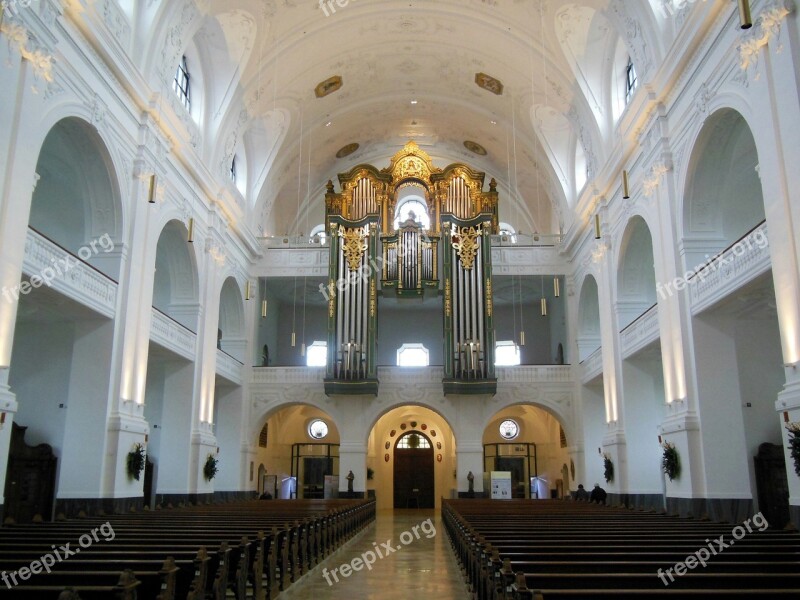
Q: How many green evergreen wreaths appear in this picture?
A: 5